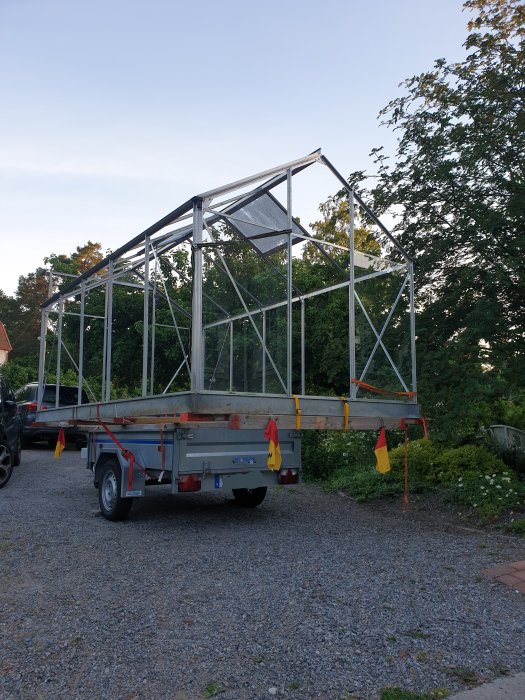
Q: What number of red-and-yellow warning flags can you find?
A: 3